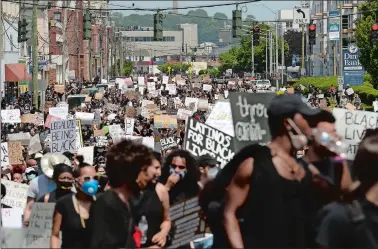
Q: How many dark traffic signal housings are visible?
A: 7